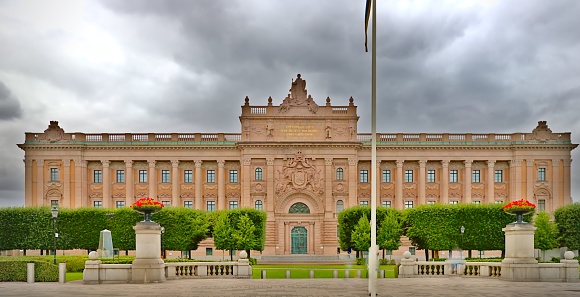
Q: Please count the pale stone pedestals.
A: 2